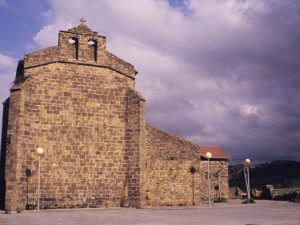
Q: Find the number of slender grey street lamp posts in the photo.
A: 3